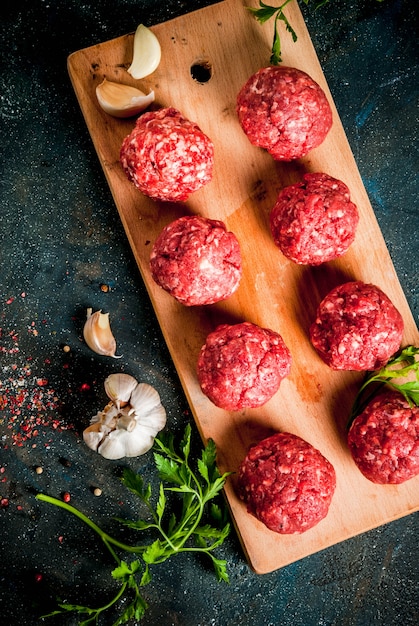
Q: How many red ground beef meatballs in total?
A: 8